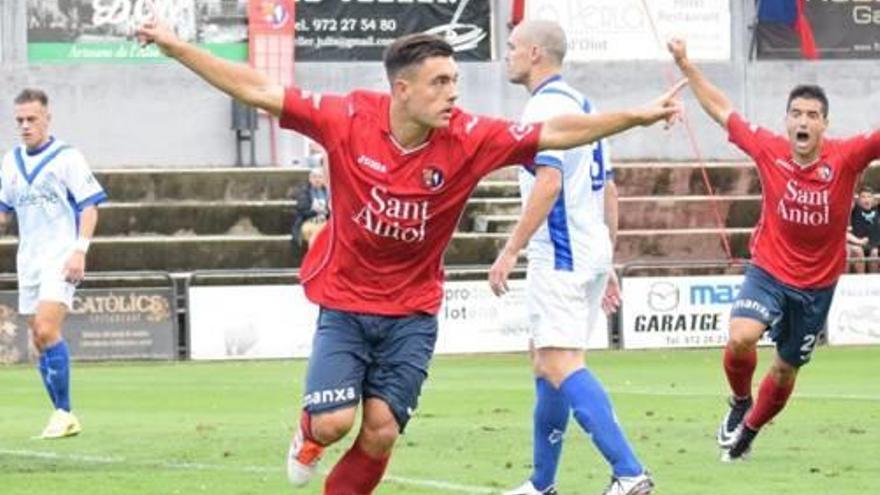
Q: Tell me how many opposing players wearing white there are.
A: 2